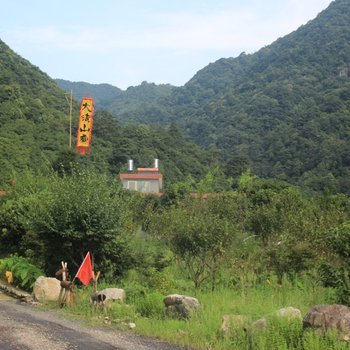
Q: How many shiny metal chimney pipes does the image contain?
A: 2